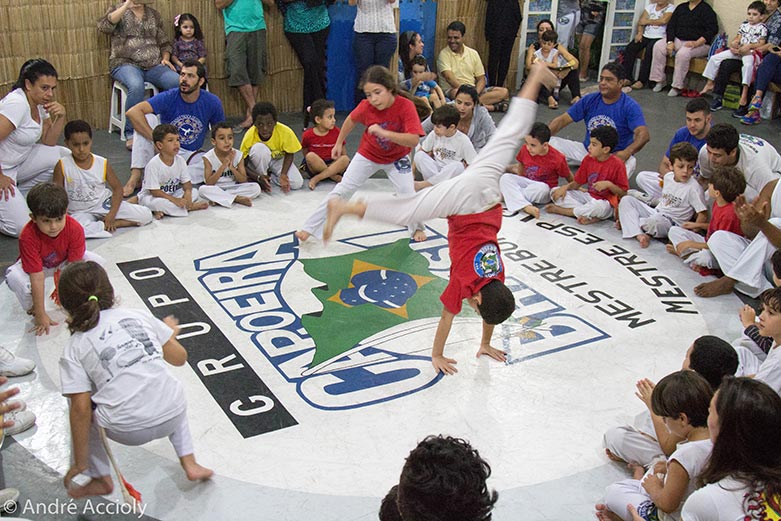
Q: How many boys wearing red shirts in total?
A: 5